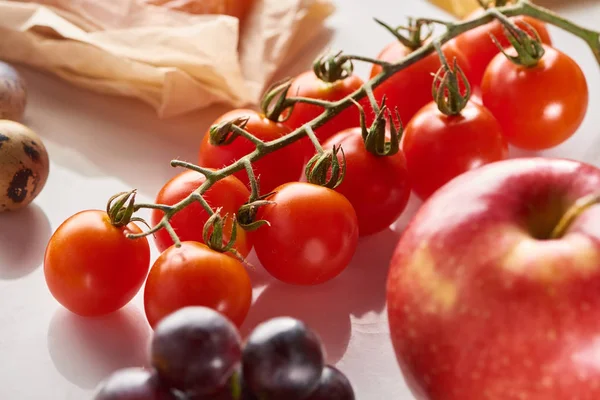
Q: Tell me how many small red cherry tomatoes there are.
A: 11